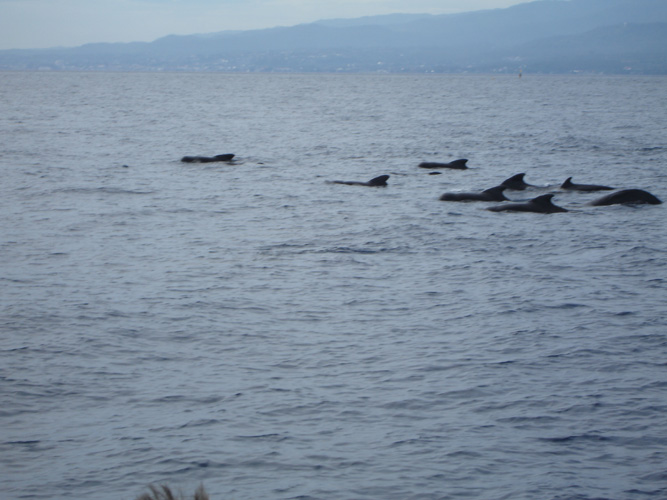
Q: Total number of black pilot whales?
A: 8